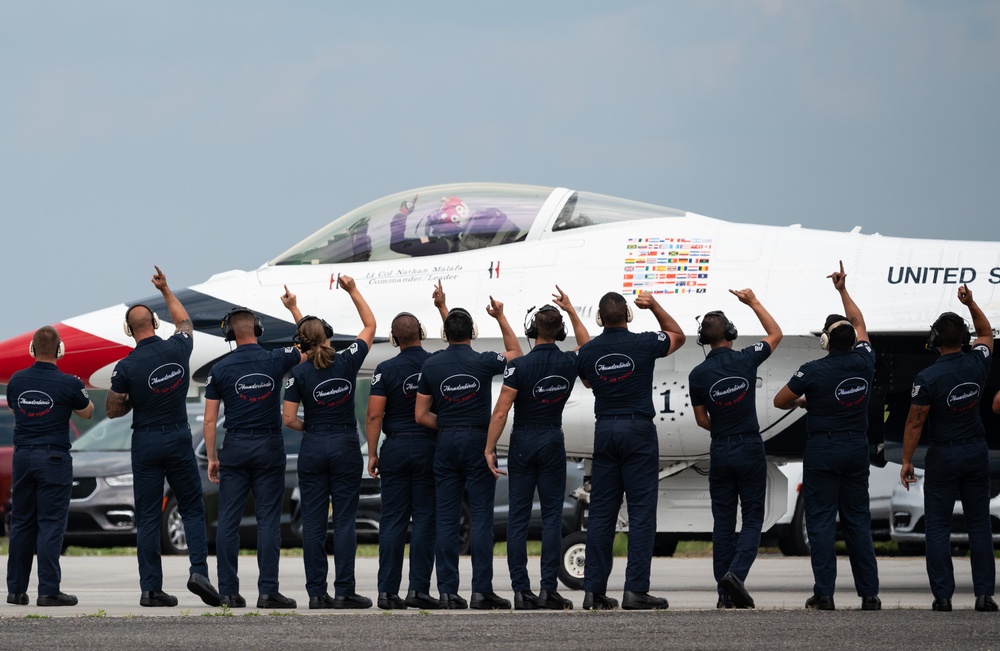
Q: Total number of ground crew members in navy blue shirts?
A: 11